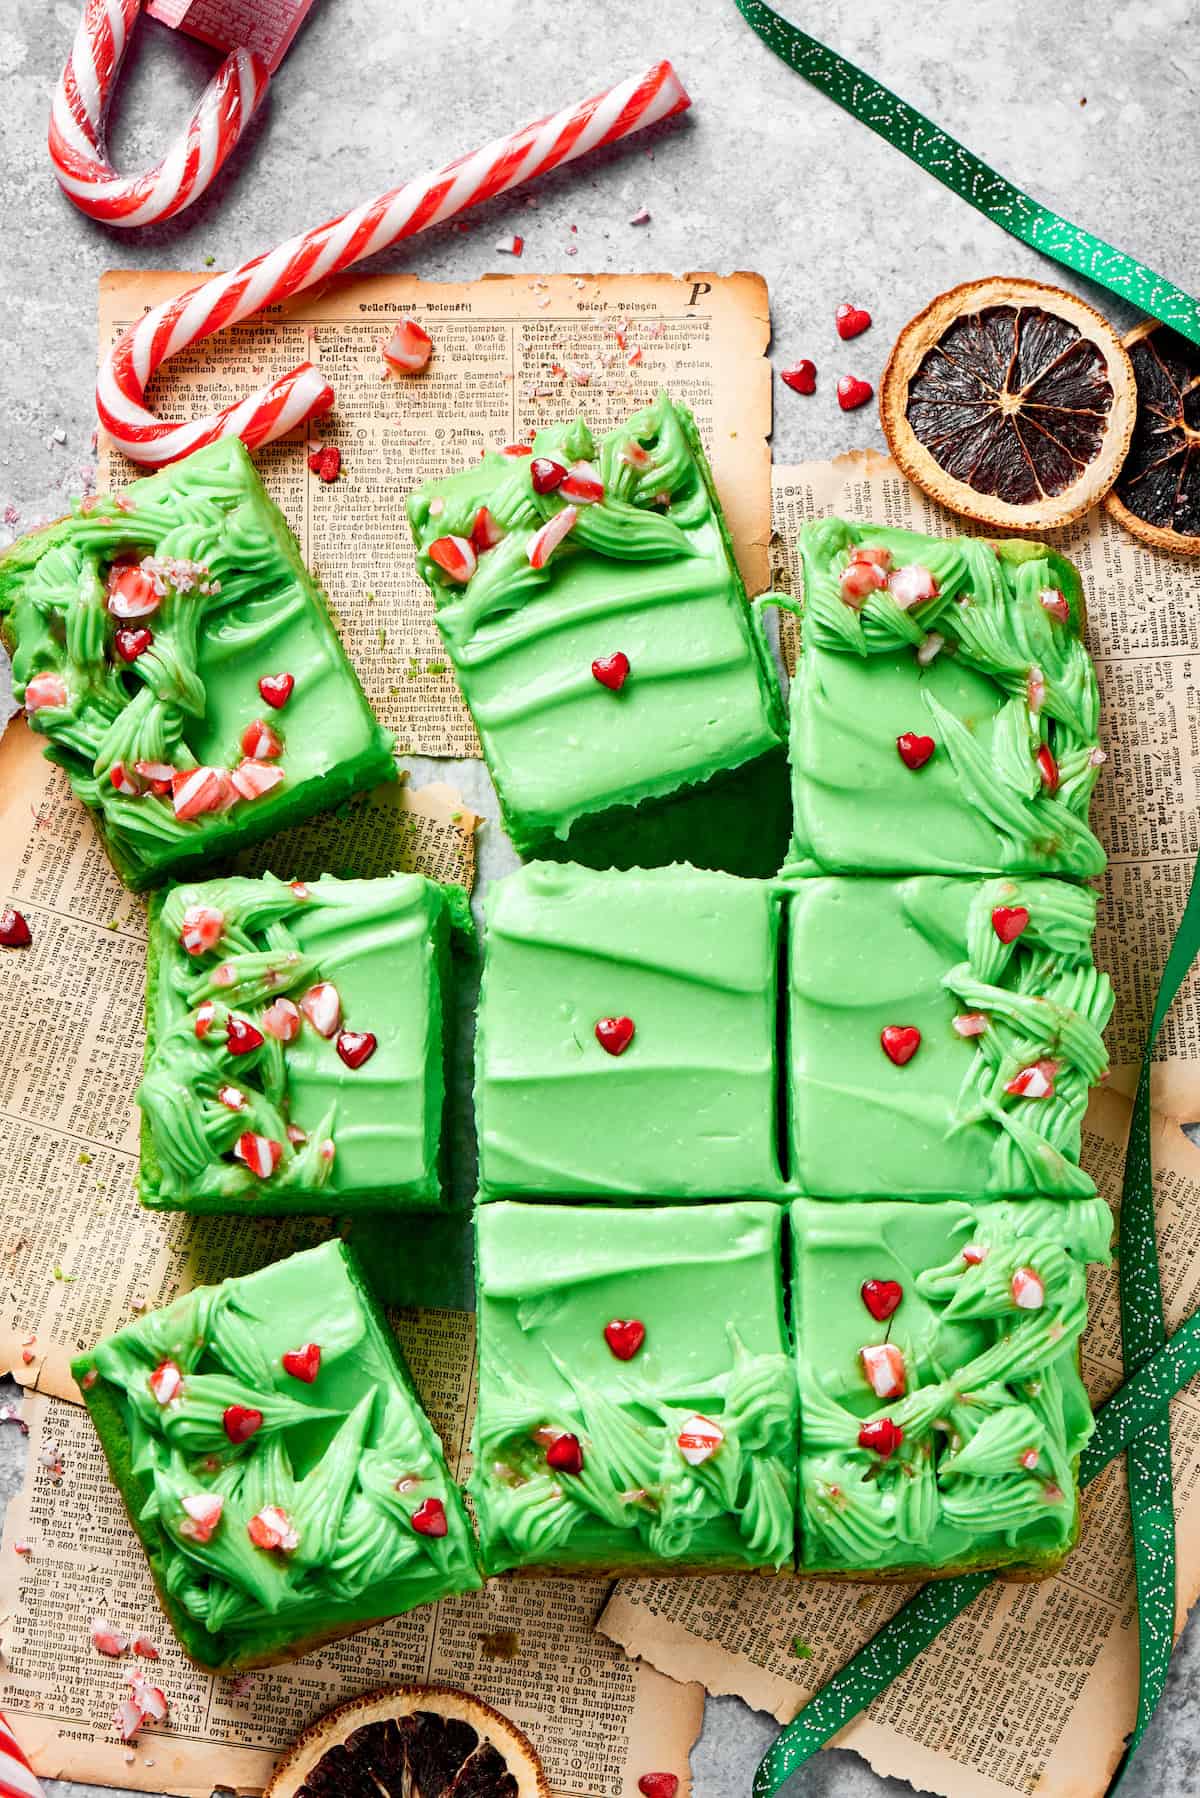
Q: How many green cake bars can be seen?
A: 9